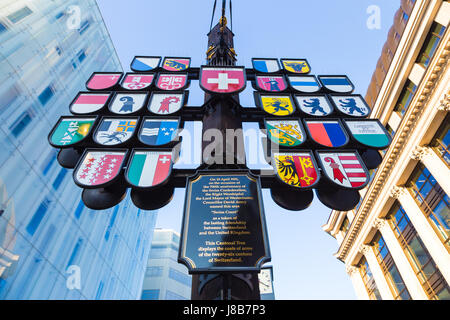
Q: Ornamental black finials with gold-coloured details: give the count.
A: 1